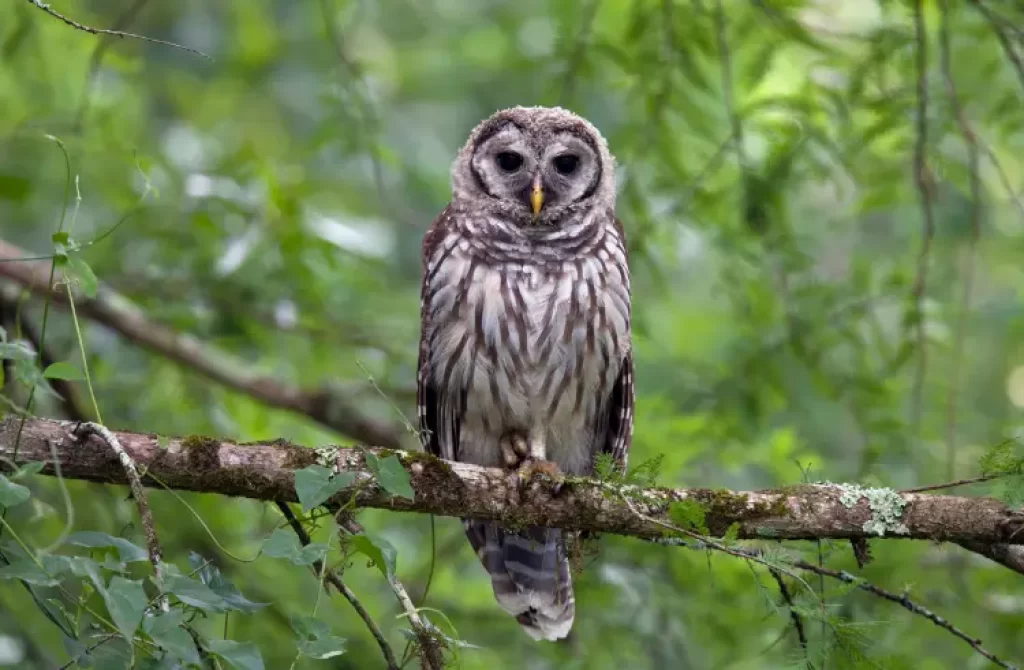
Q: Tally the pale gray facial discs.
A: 2